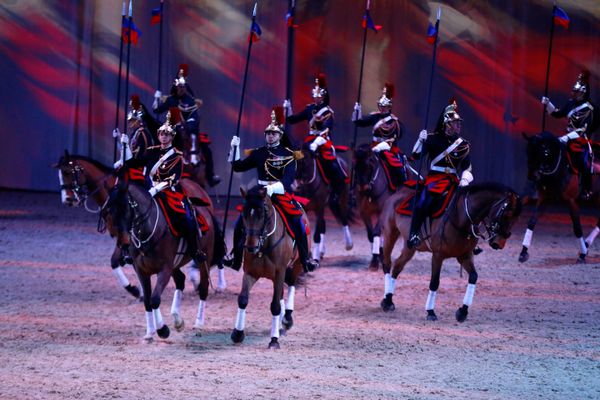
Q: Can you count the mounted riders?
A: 8